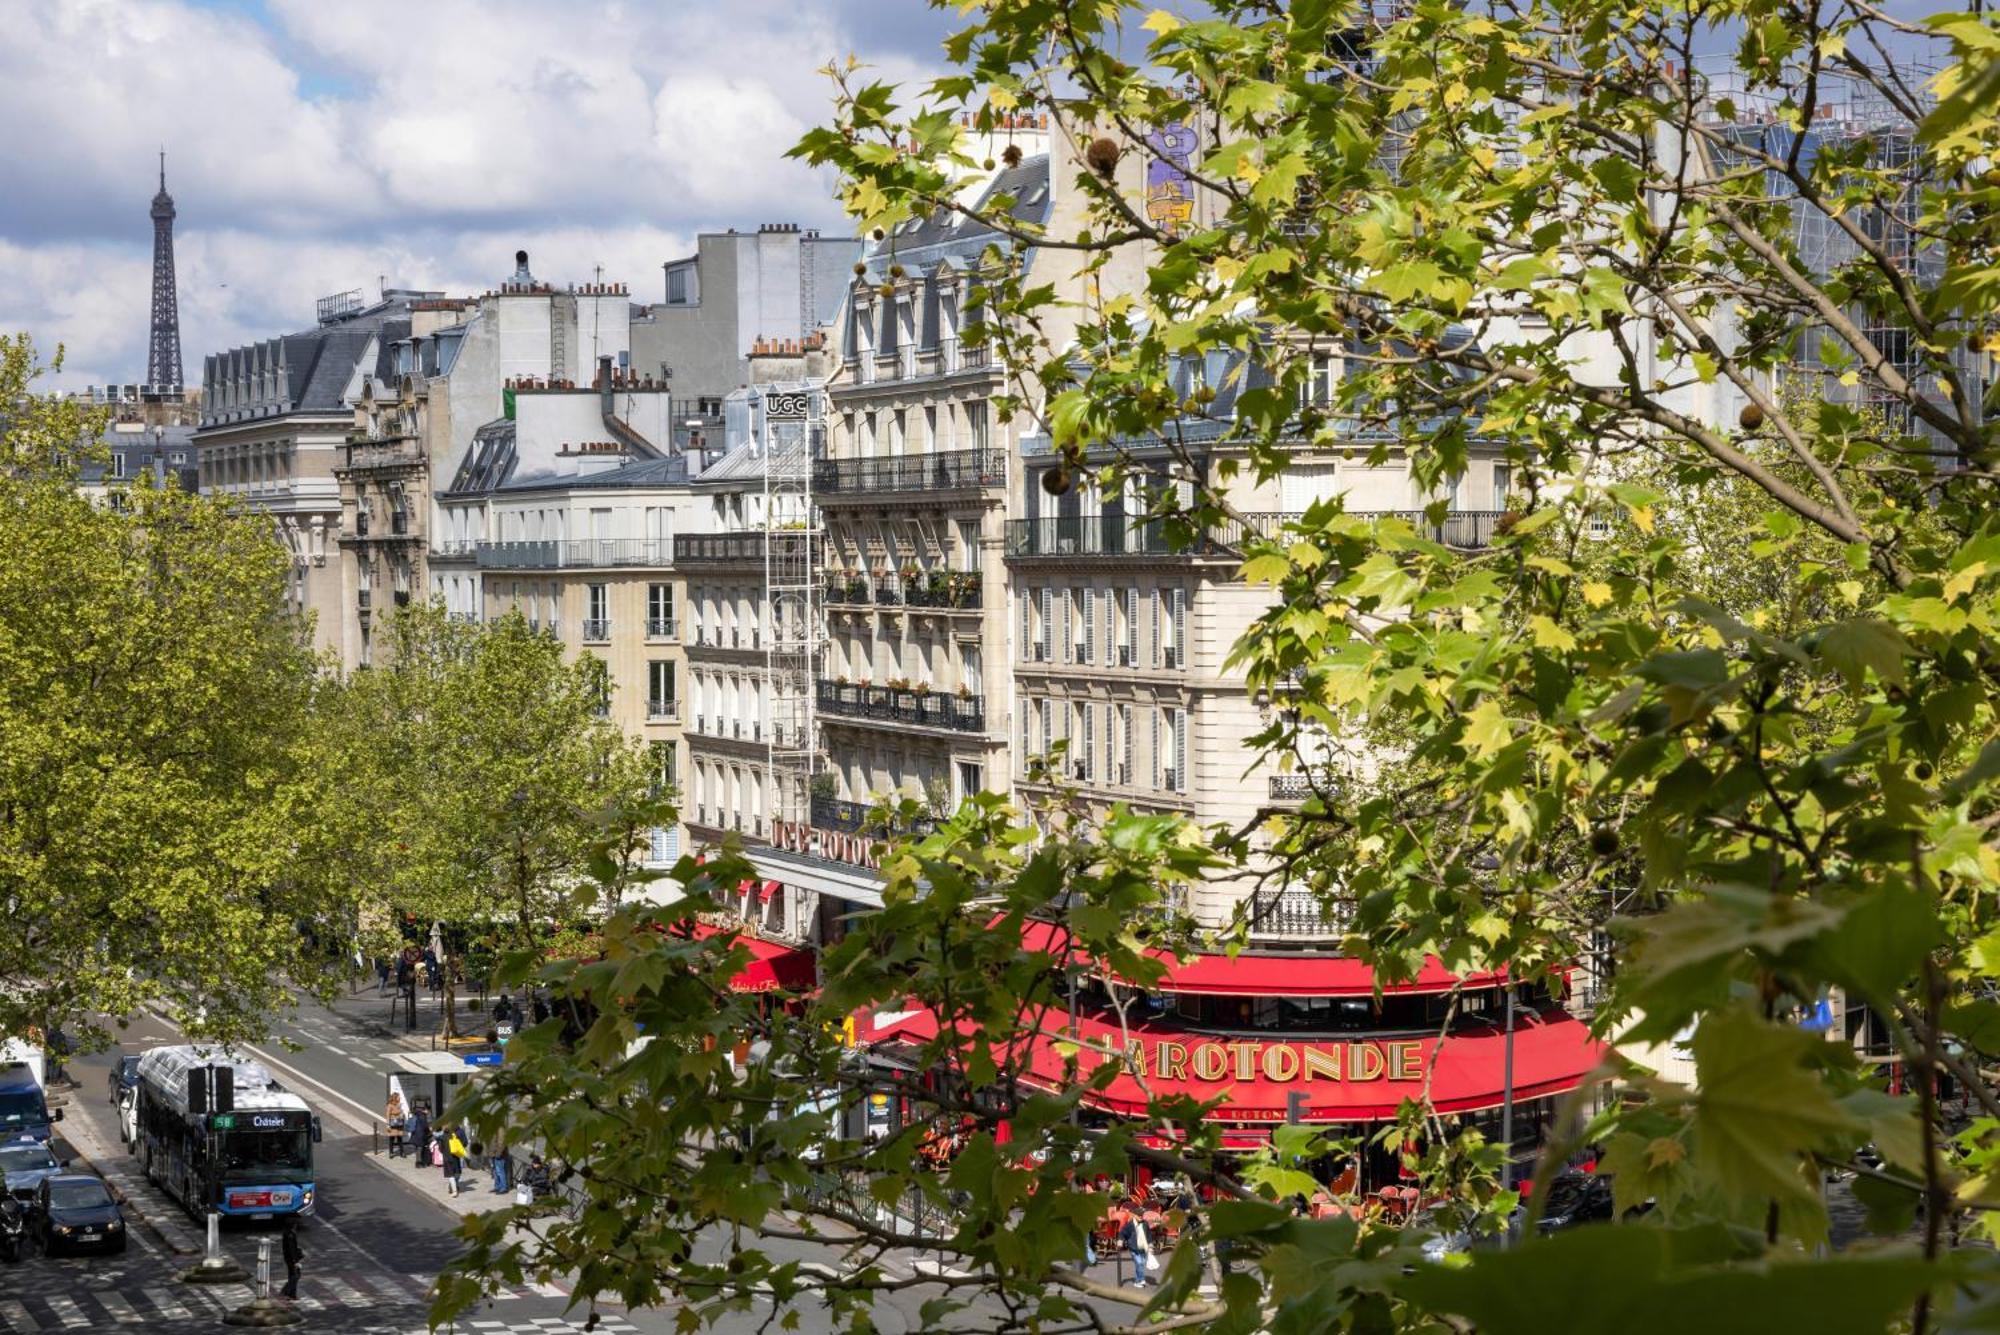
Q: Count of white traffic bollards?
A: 2